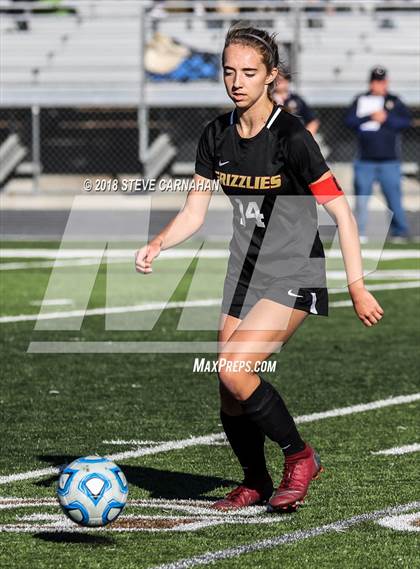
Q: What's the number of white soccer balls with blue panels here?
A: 1